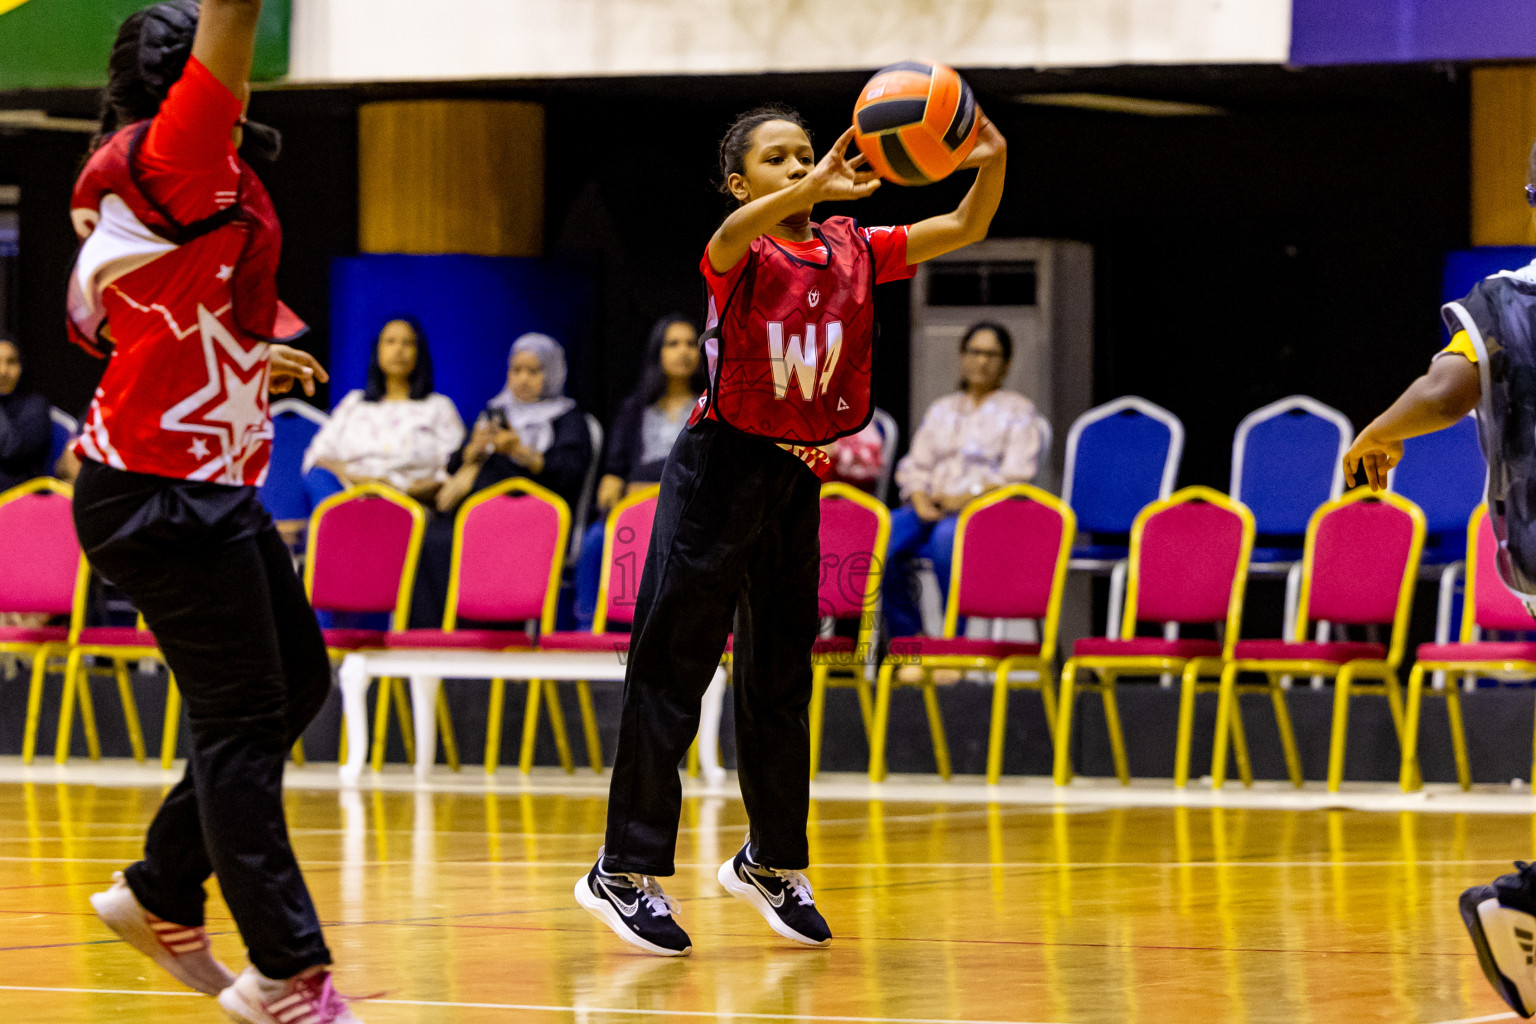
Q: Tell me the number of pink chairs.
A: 10